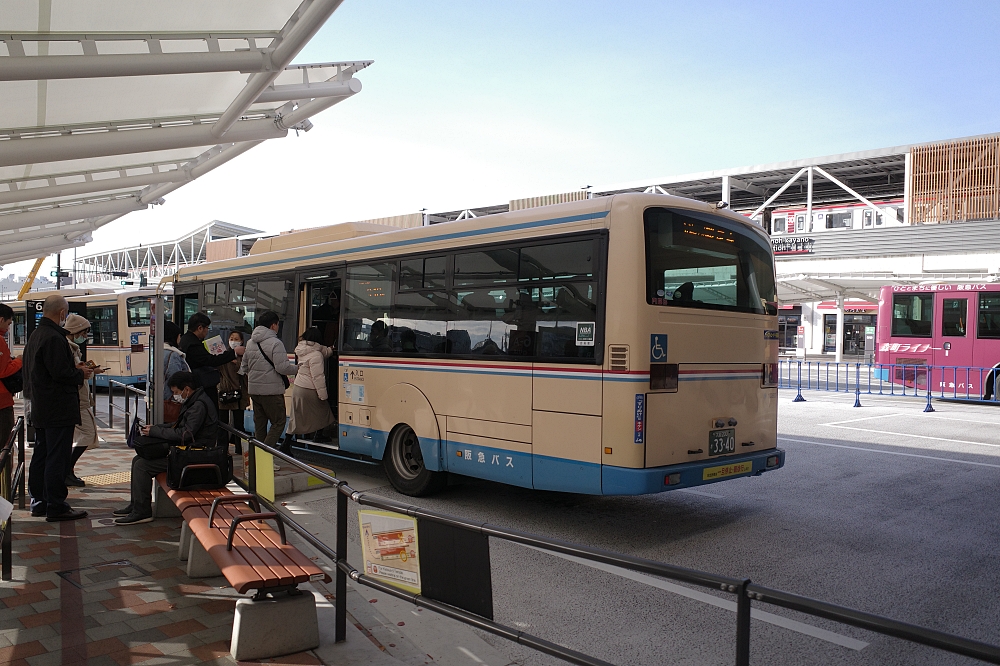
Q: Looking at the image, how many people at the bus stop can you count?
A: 9